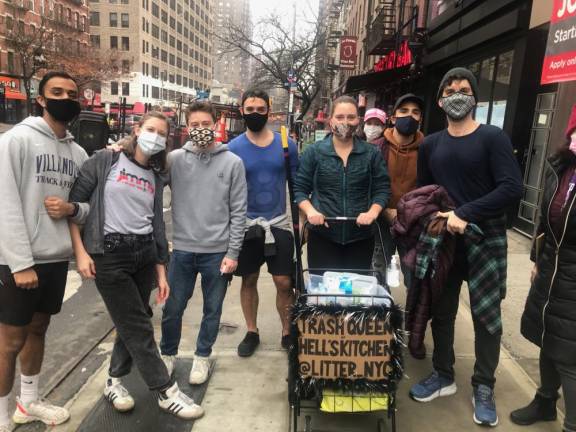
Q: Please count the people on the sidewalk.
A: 9